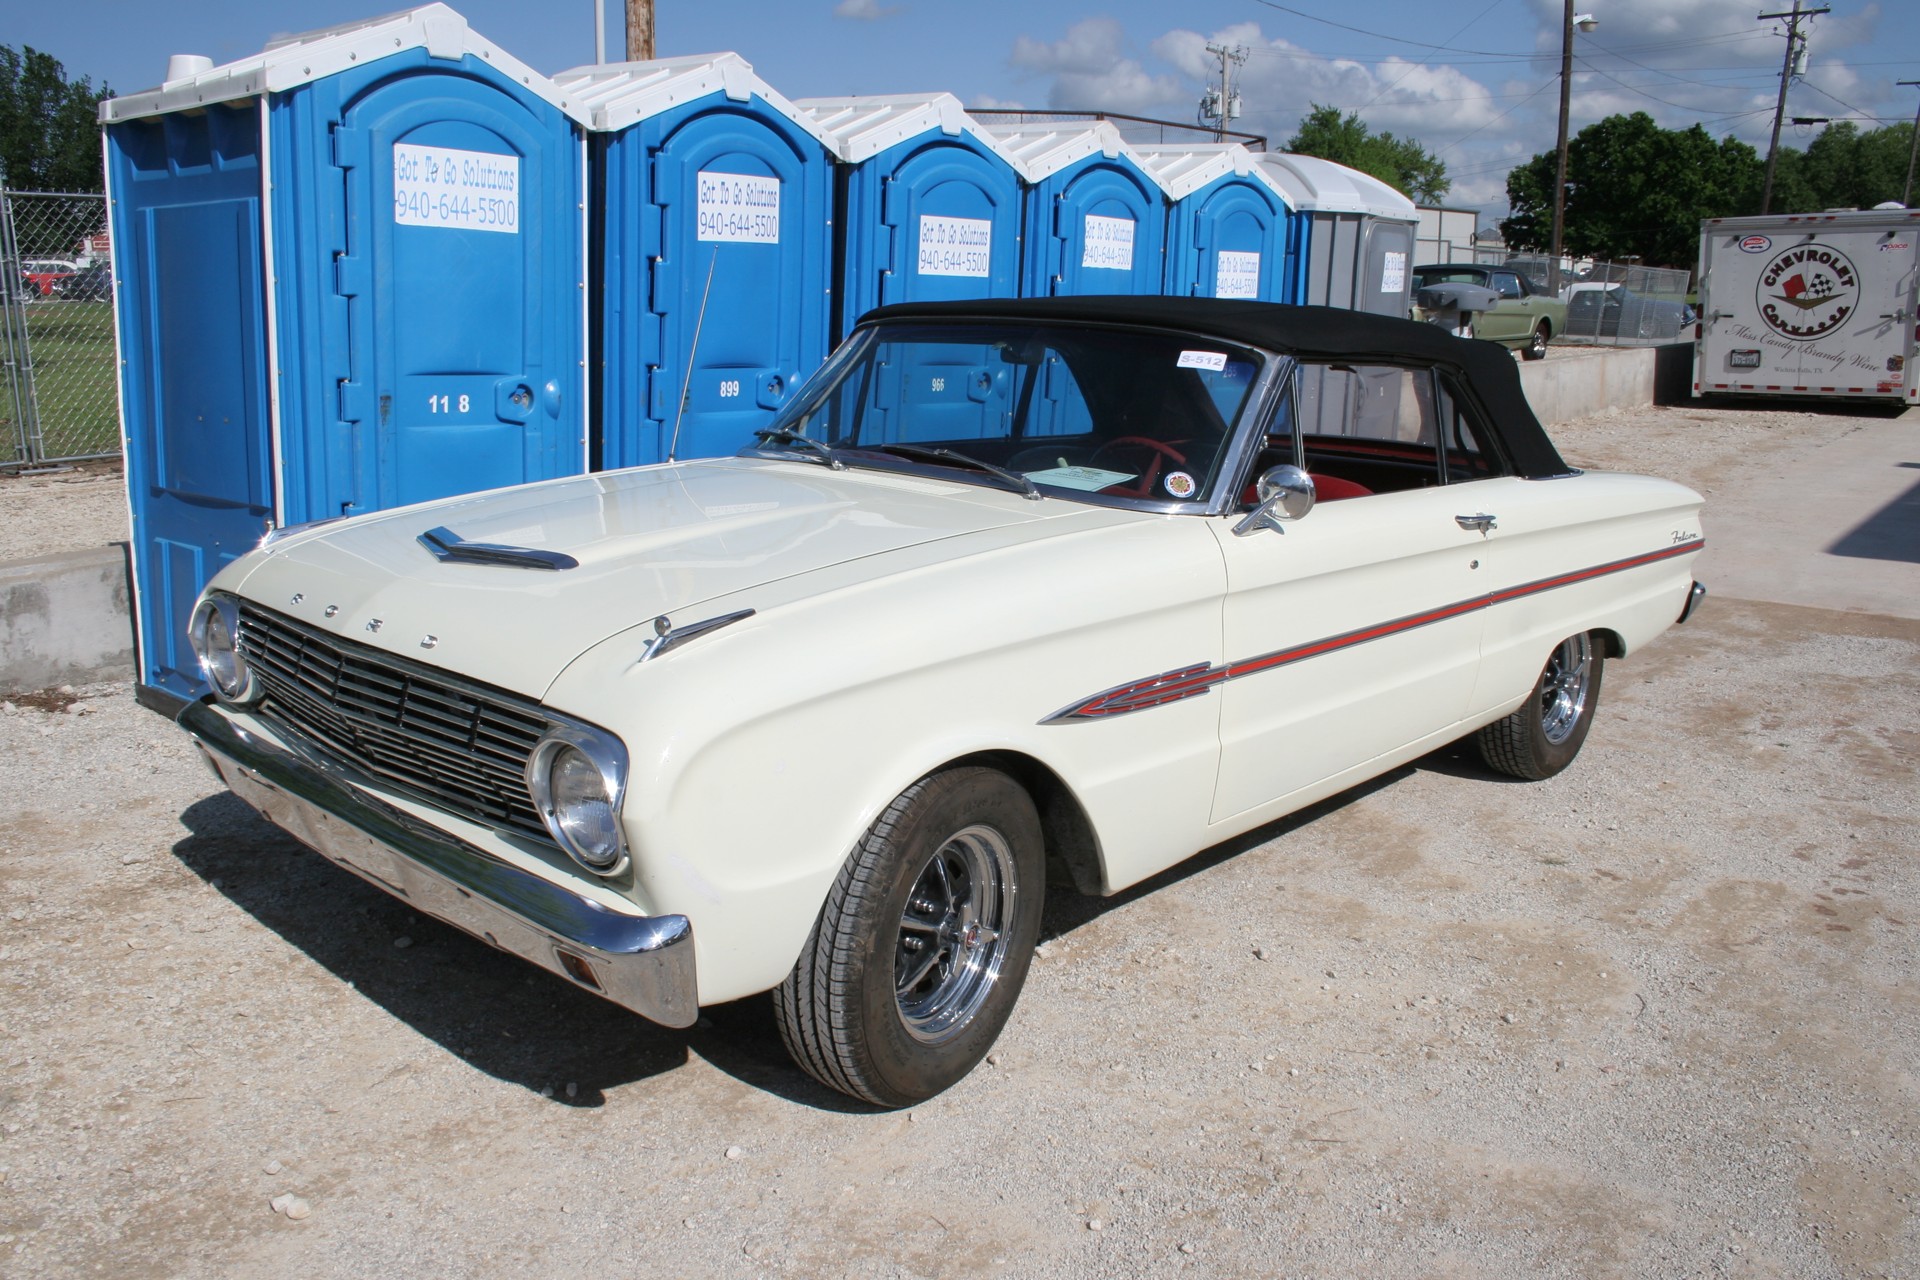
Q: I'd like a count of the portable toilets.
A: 6